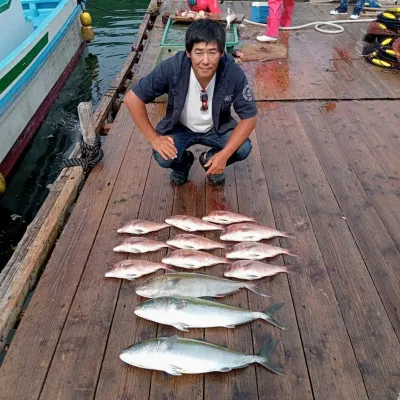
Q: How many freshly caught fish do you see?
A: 13